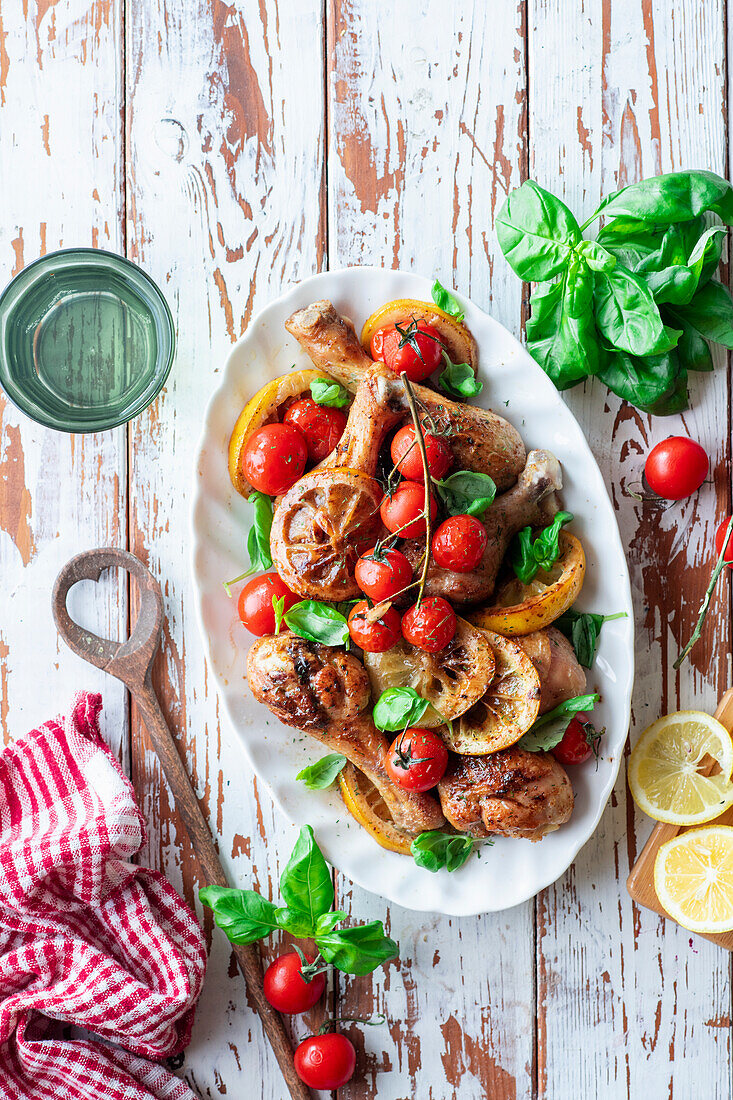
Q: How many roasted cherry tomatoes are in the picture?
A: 12